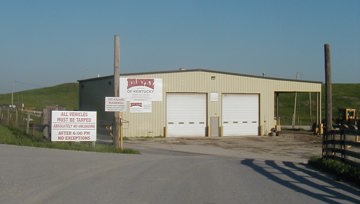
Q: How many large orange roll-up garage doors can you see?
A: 0